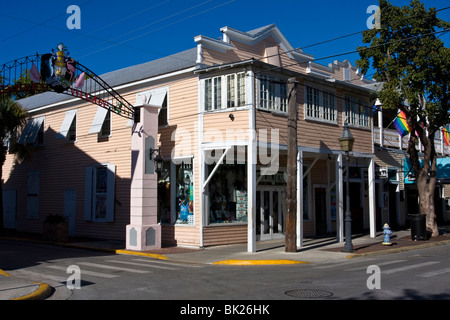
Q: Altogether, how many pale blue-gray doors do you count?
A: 2